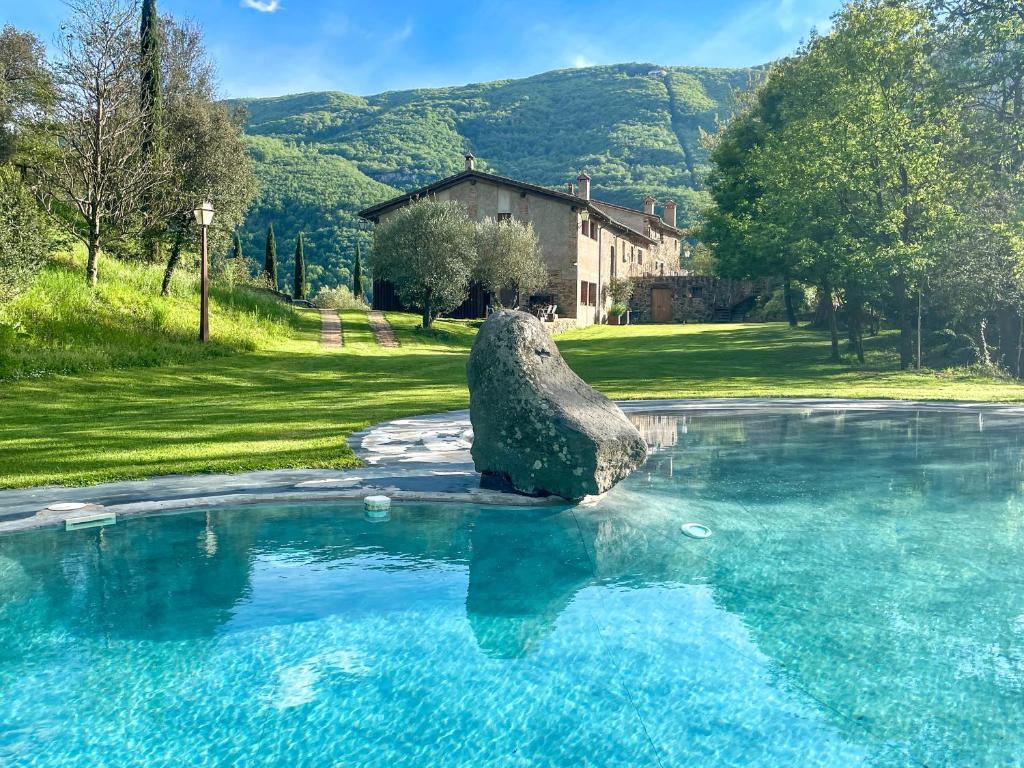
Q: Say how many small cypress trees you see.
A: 4